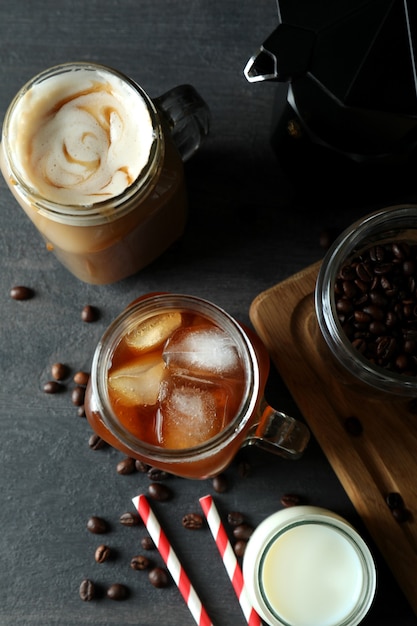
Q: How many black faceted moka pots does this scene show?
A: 1